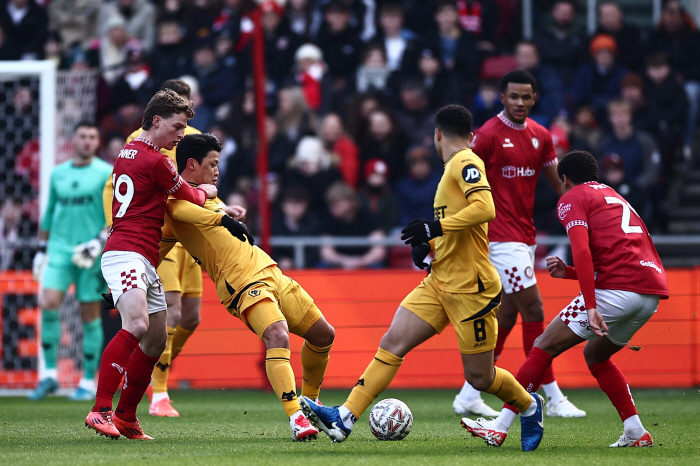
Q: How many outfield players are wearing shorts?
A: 6